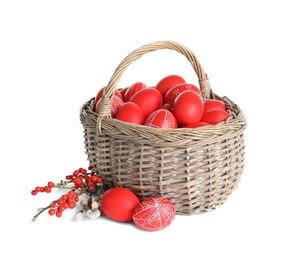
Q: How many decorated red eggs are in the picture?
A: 5